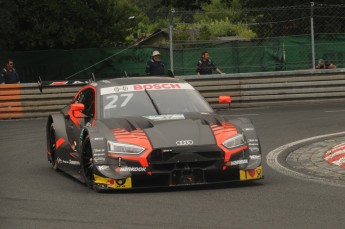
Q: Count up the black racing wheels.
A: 2